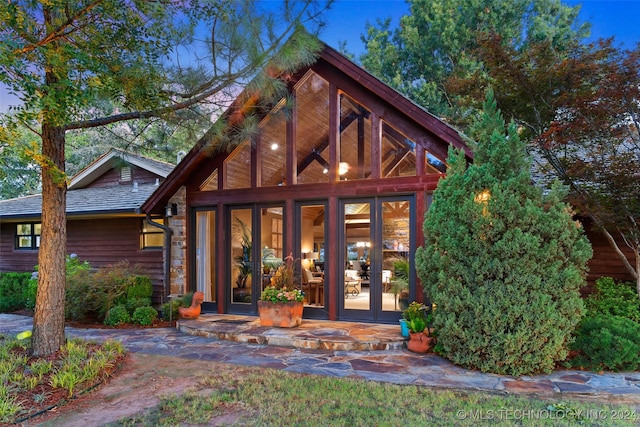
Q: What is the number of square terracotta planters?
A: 1